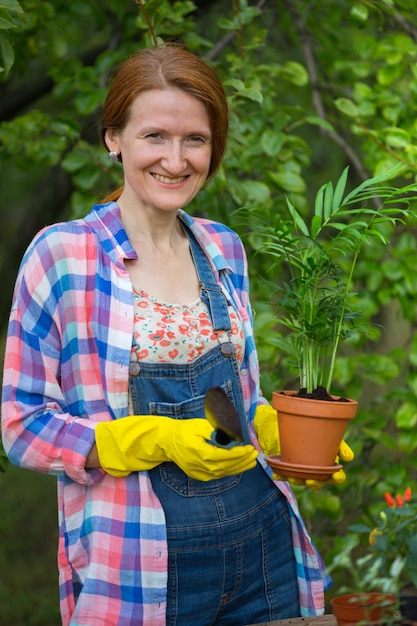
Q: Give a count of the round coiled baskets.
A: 0